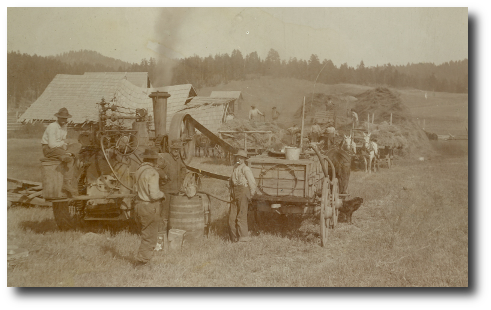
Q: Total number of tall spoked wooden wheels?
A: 2